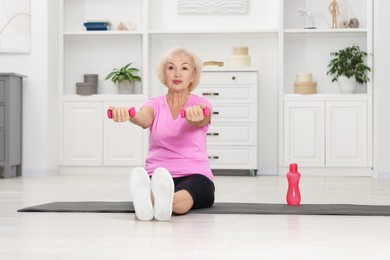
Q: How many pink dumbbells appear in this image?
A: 2